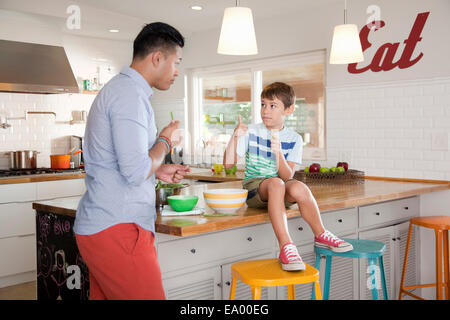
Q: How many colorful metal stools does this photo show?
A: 3